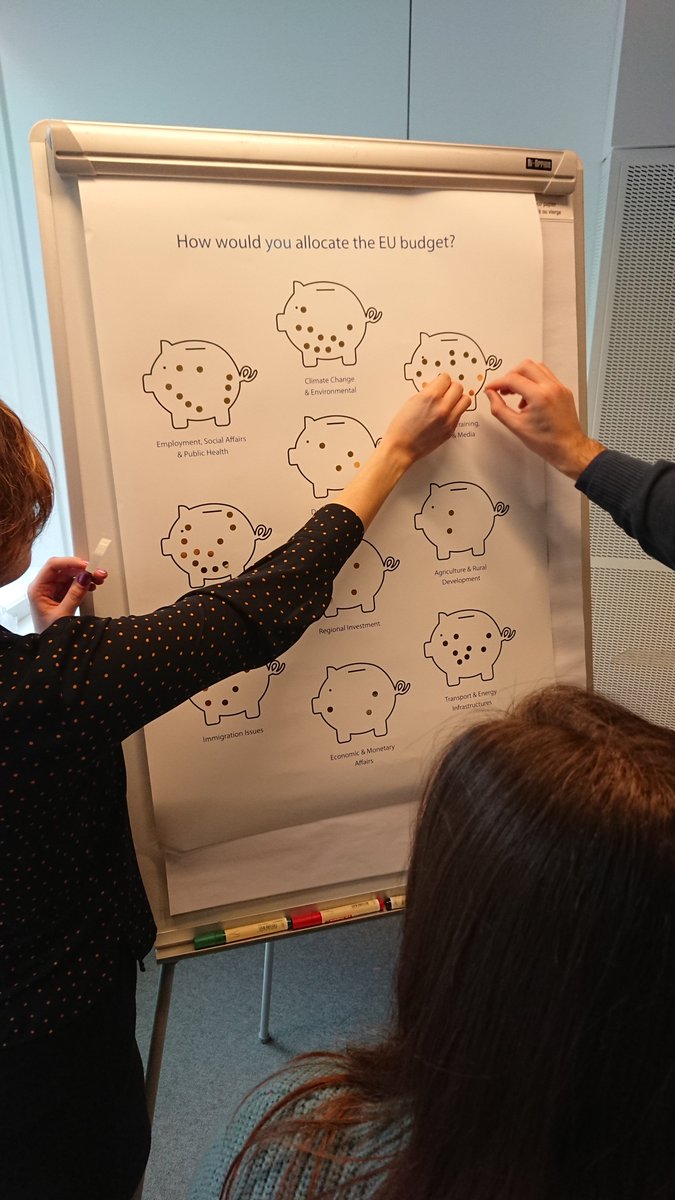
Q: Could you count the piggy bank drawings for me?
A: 10